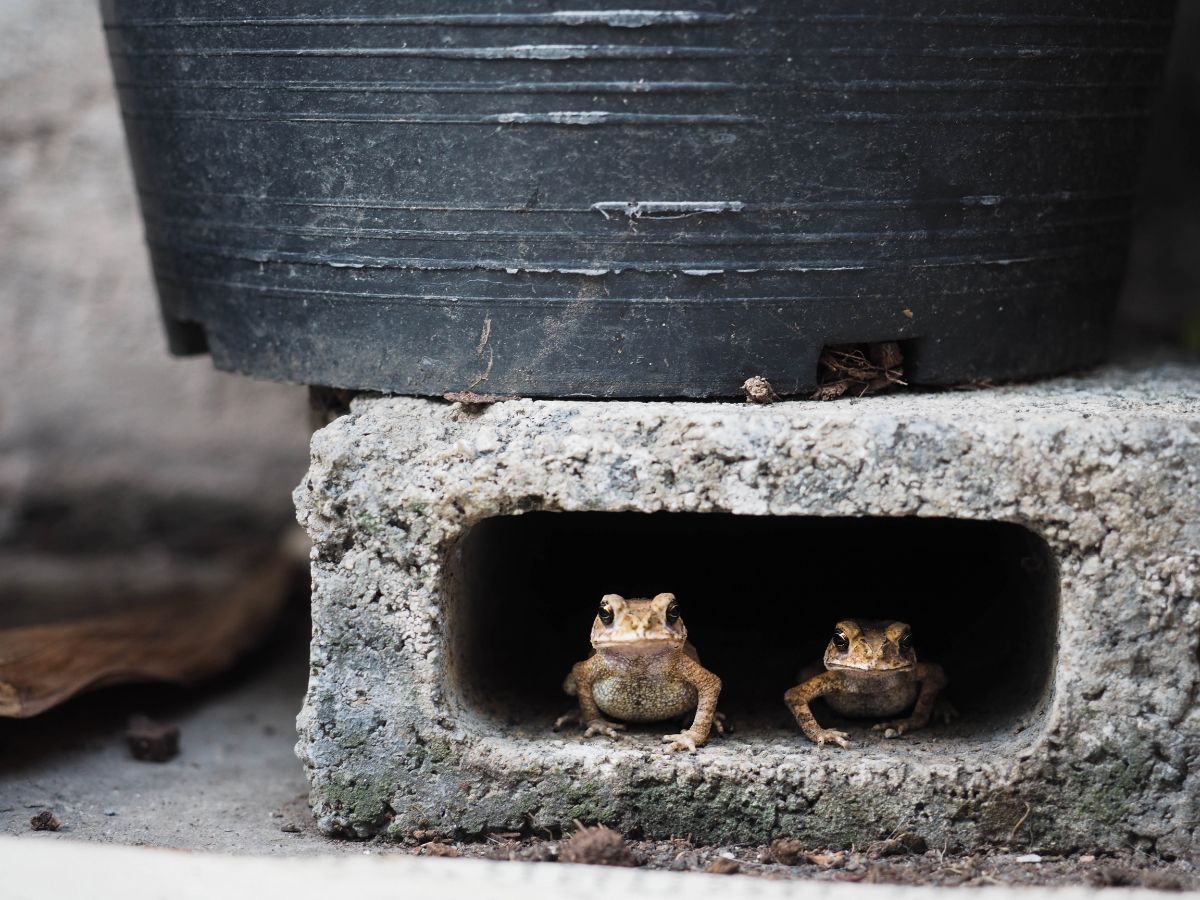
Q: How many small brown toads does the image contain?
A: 2